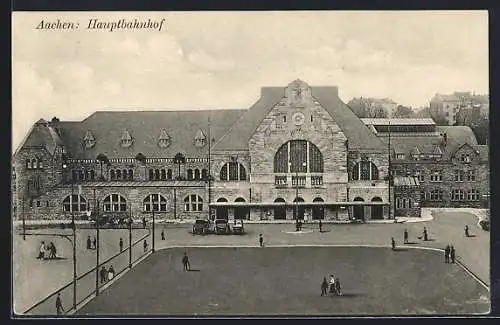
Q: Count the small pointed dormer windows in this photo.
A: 4